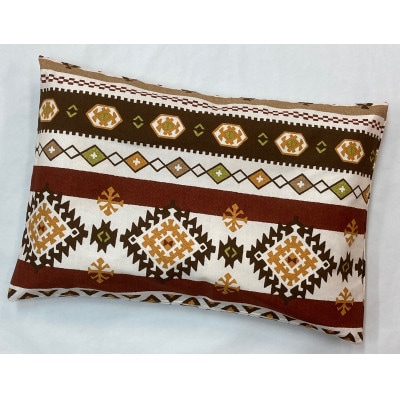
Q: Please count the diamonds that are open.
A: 9